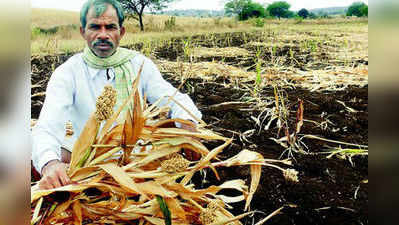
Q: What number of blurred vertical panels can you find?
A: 2